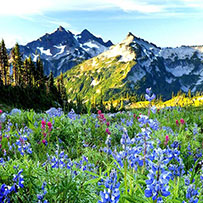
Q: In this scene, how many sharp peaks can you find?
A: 3